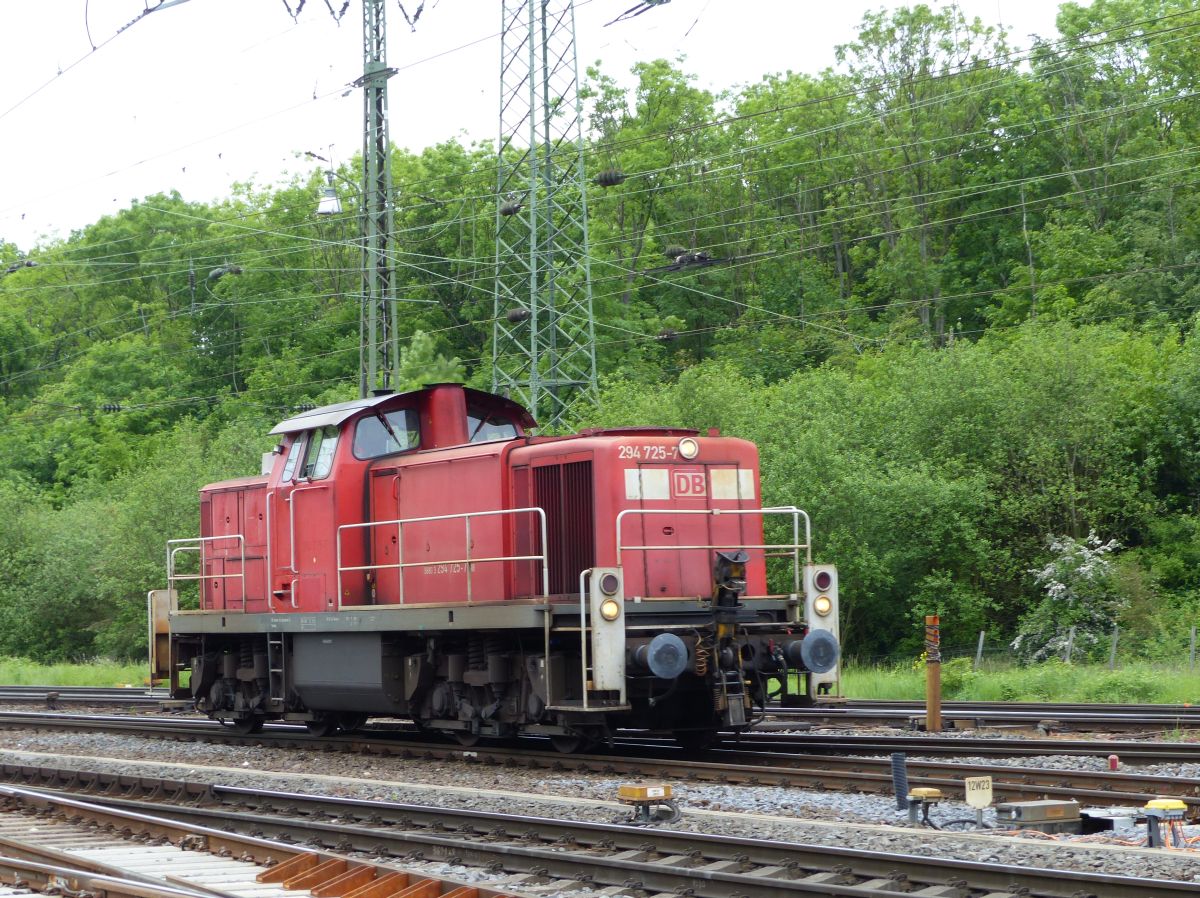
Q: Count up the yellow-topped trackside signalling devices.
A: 3